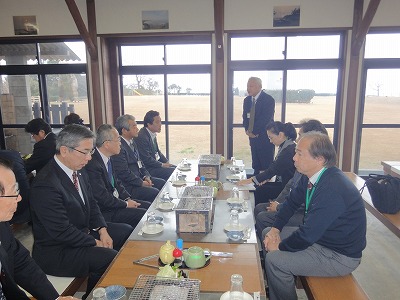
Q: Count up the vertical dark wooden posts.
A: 3